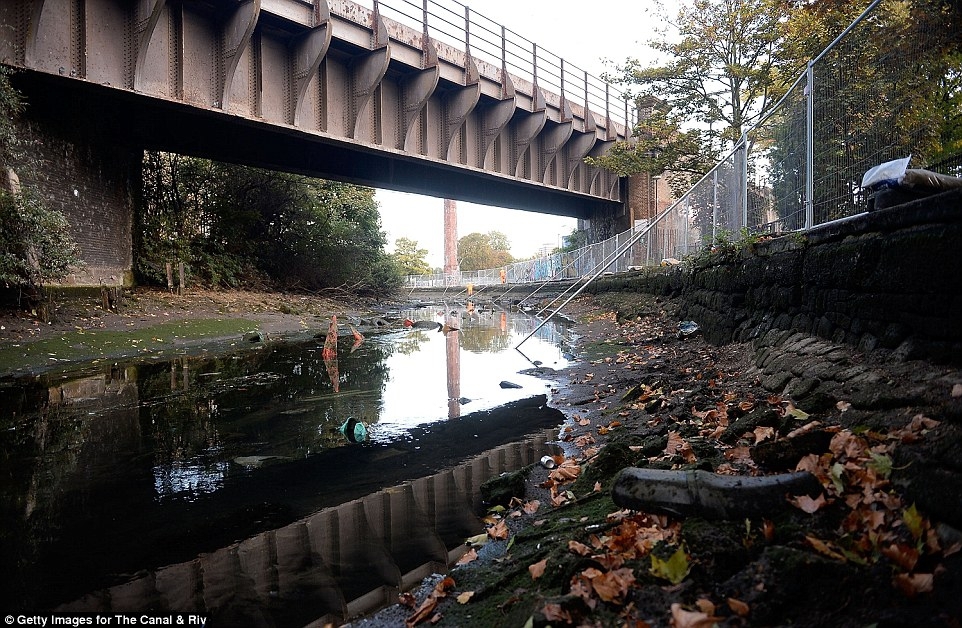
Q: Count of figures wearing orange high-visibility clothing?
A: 2